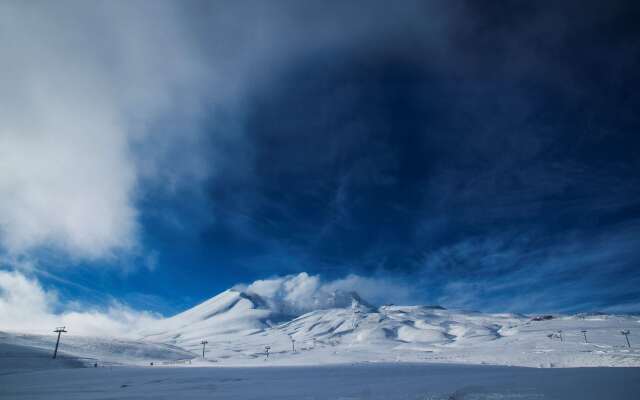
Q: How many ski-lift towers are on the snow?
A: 7